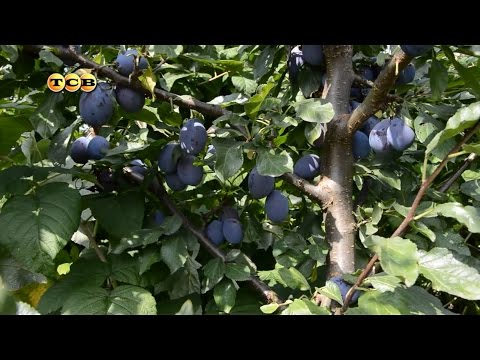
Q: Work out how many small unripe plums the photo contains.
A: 0